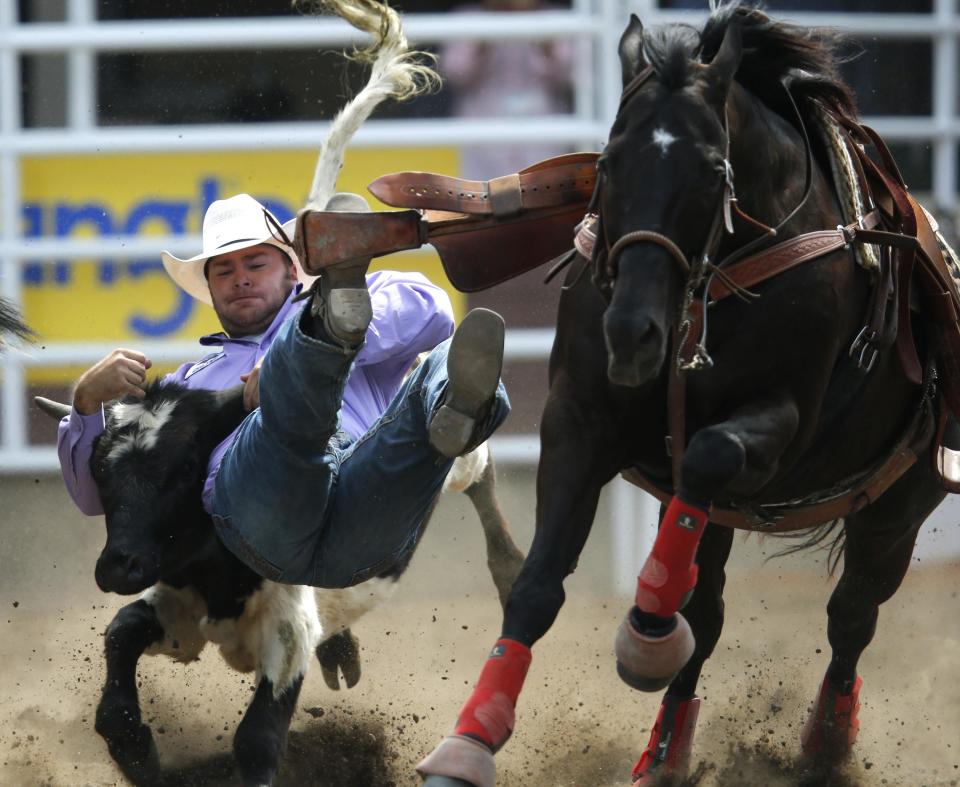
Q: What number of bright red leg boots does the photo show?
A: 4